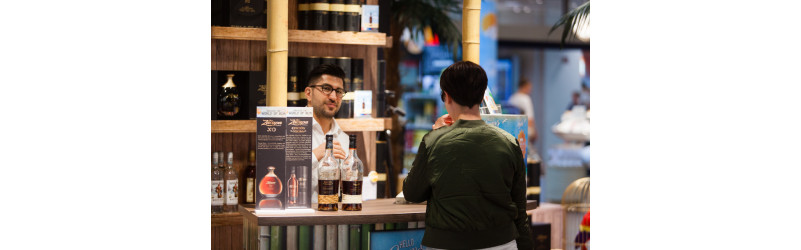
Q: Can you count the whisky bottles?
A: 2